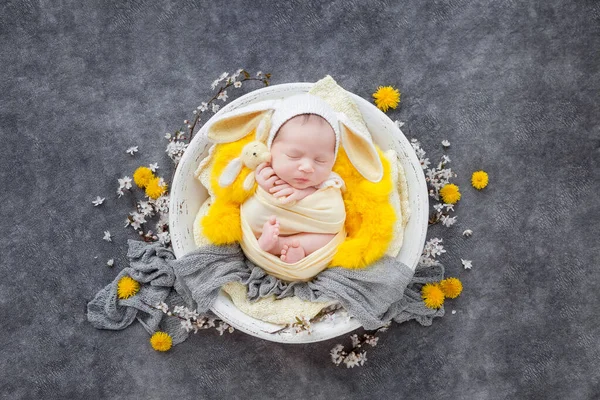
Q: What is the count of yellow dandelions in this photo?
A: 9